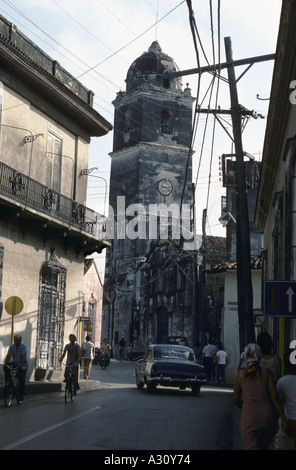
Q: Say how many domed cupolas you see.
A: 1